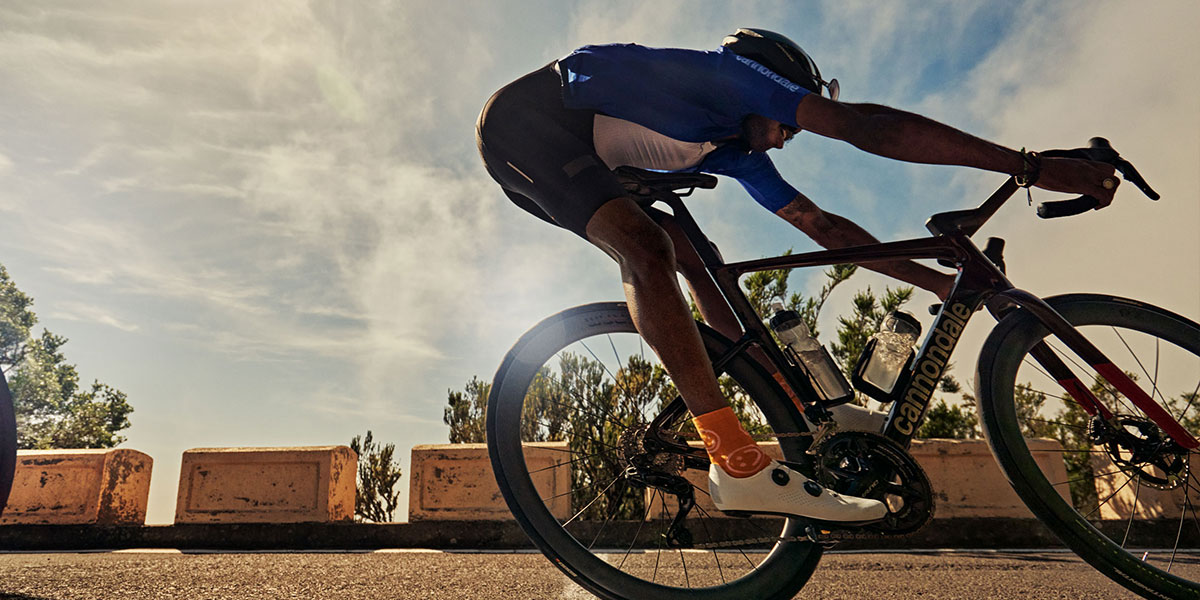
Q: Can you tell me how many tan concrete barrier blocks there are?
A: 6